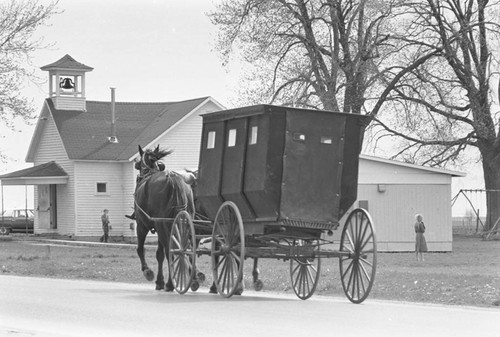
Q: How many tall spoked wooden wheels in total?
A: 4